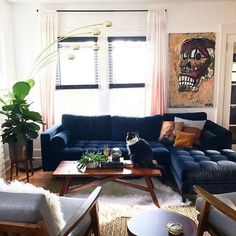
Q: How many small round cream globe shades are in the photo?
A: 5